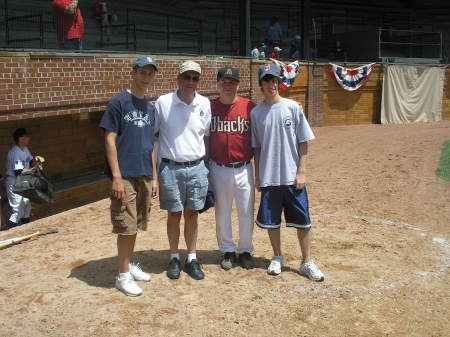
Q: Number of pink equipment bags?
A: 0